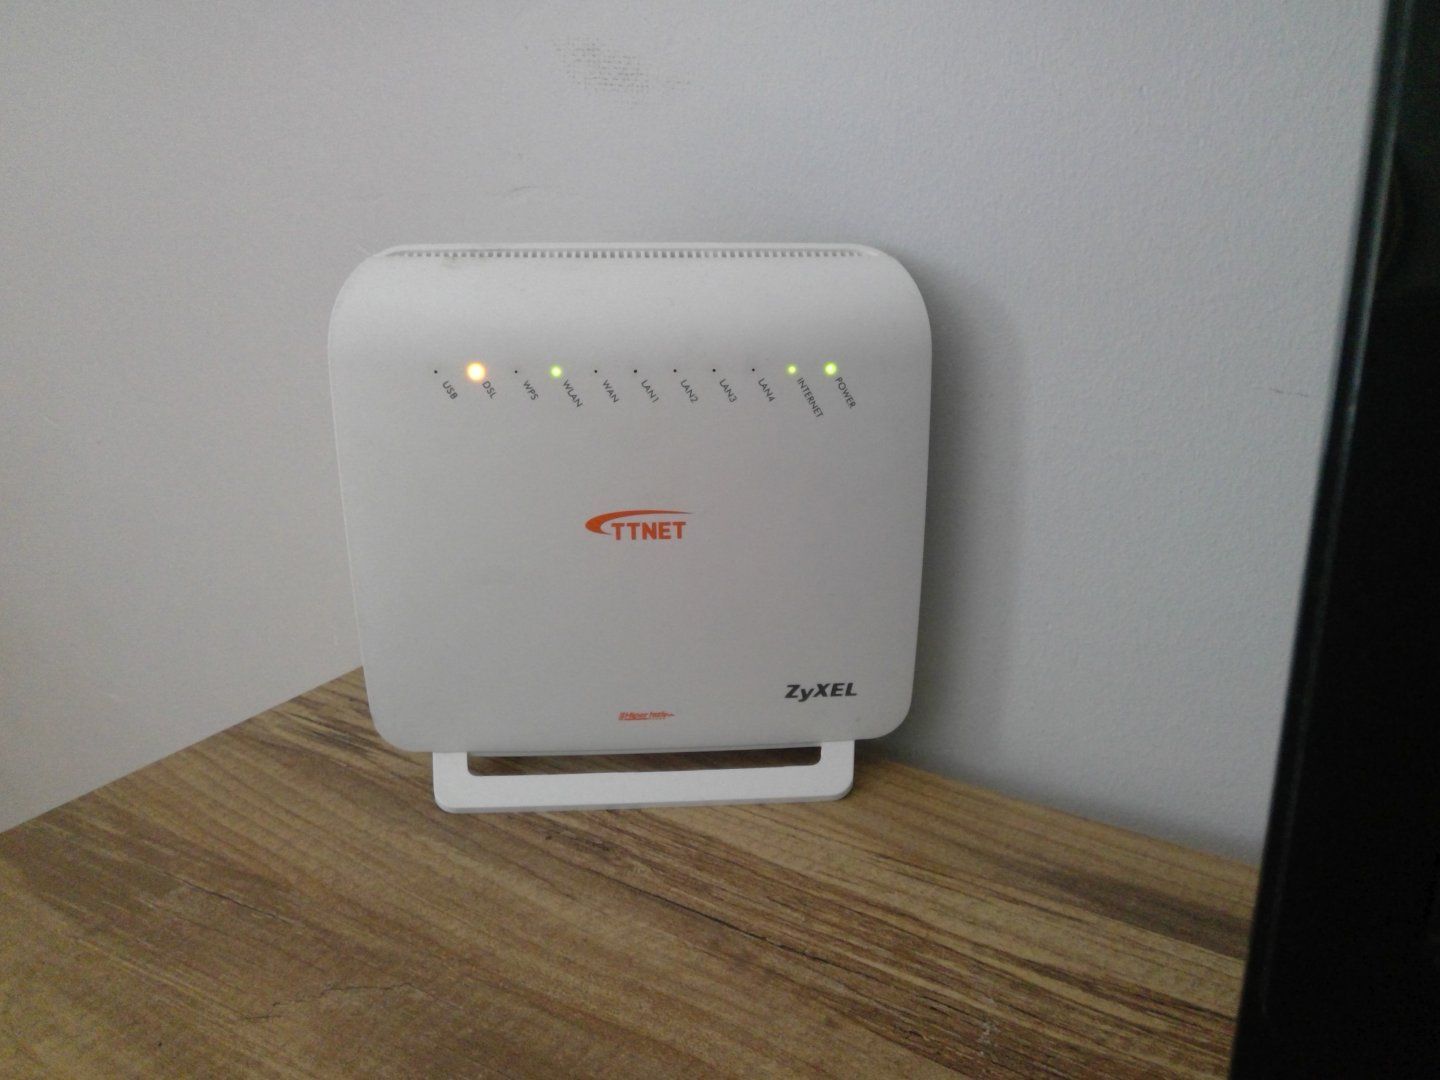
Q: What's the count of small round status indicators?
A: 11